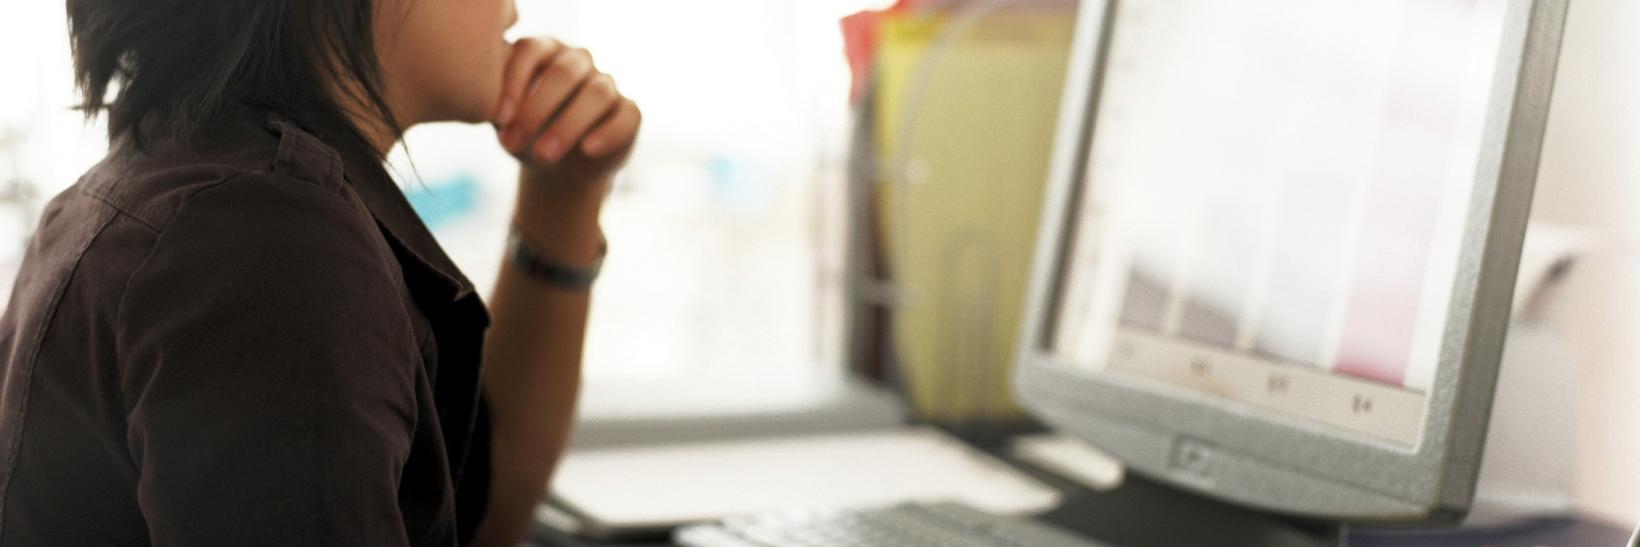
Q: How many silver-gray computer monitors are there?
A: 1